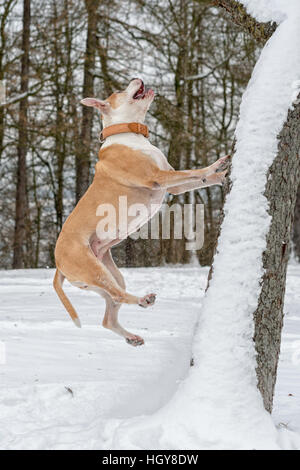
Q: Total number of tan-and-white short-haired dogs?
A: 1